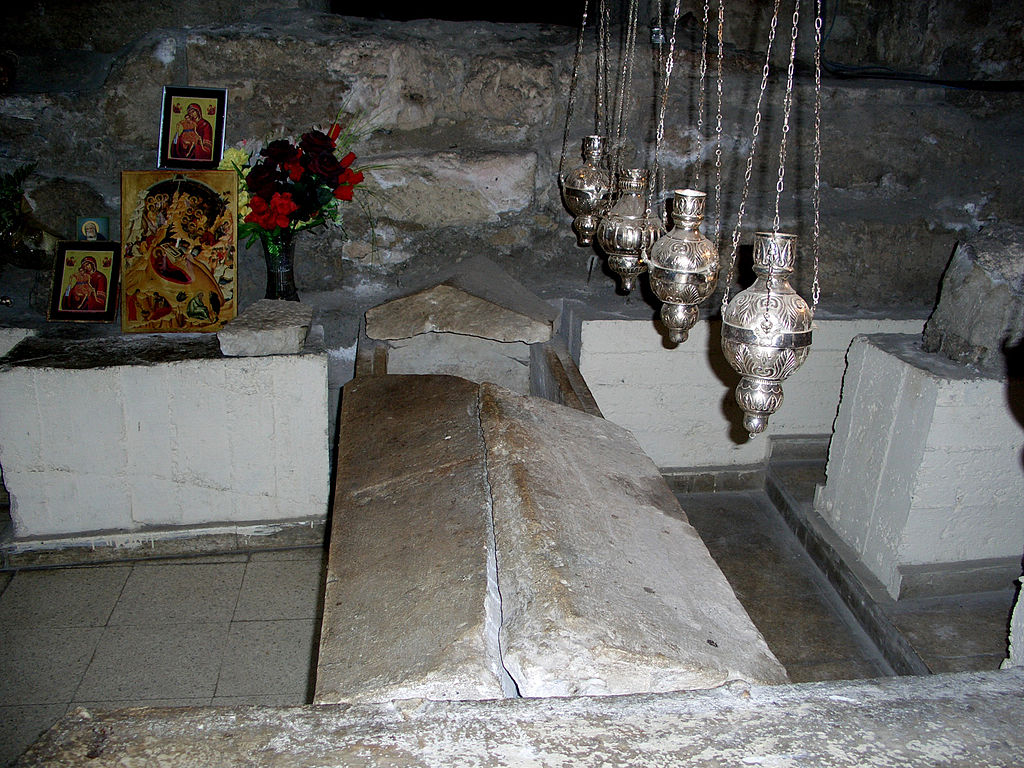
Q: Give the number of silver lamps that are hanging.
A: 4